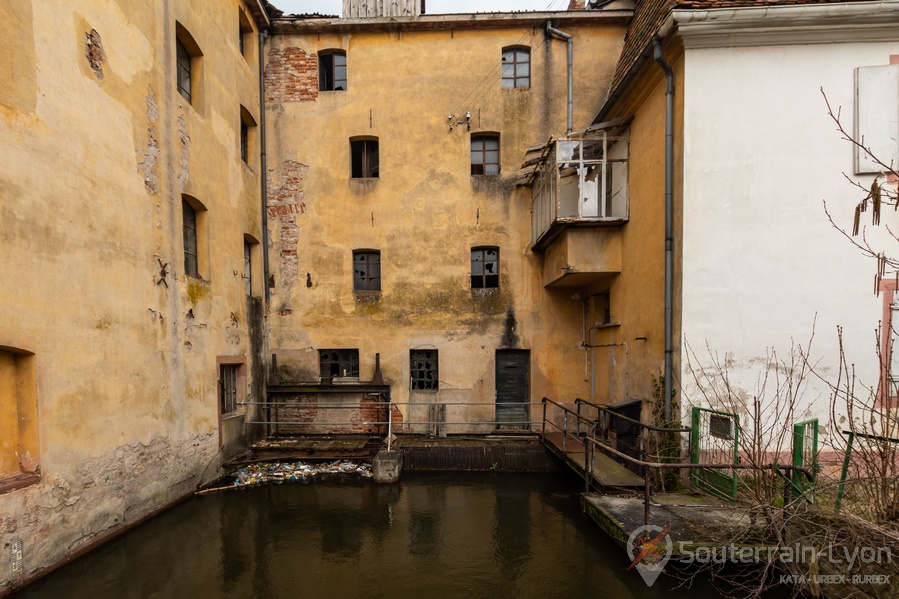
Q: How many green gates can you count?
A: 2